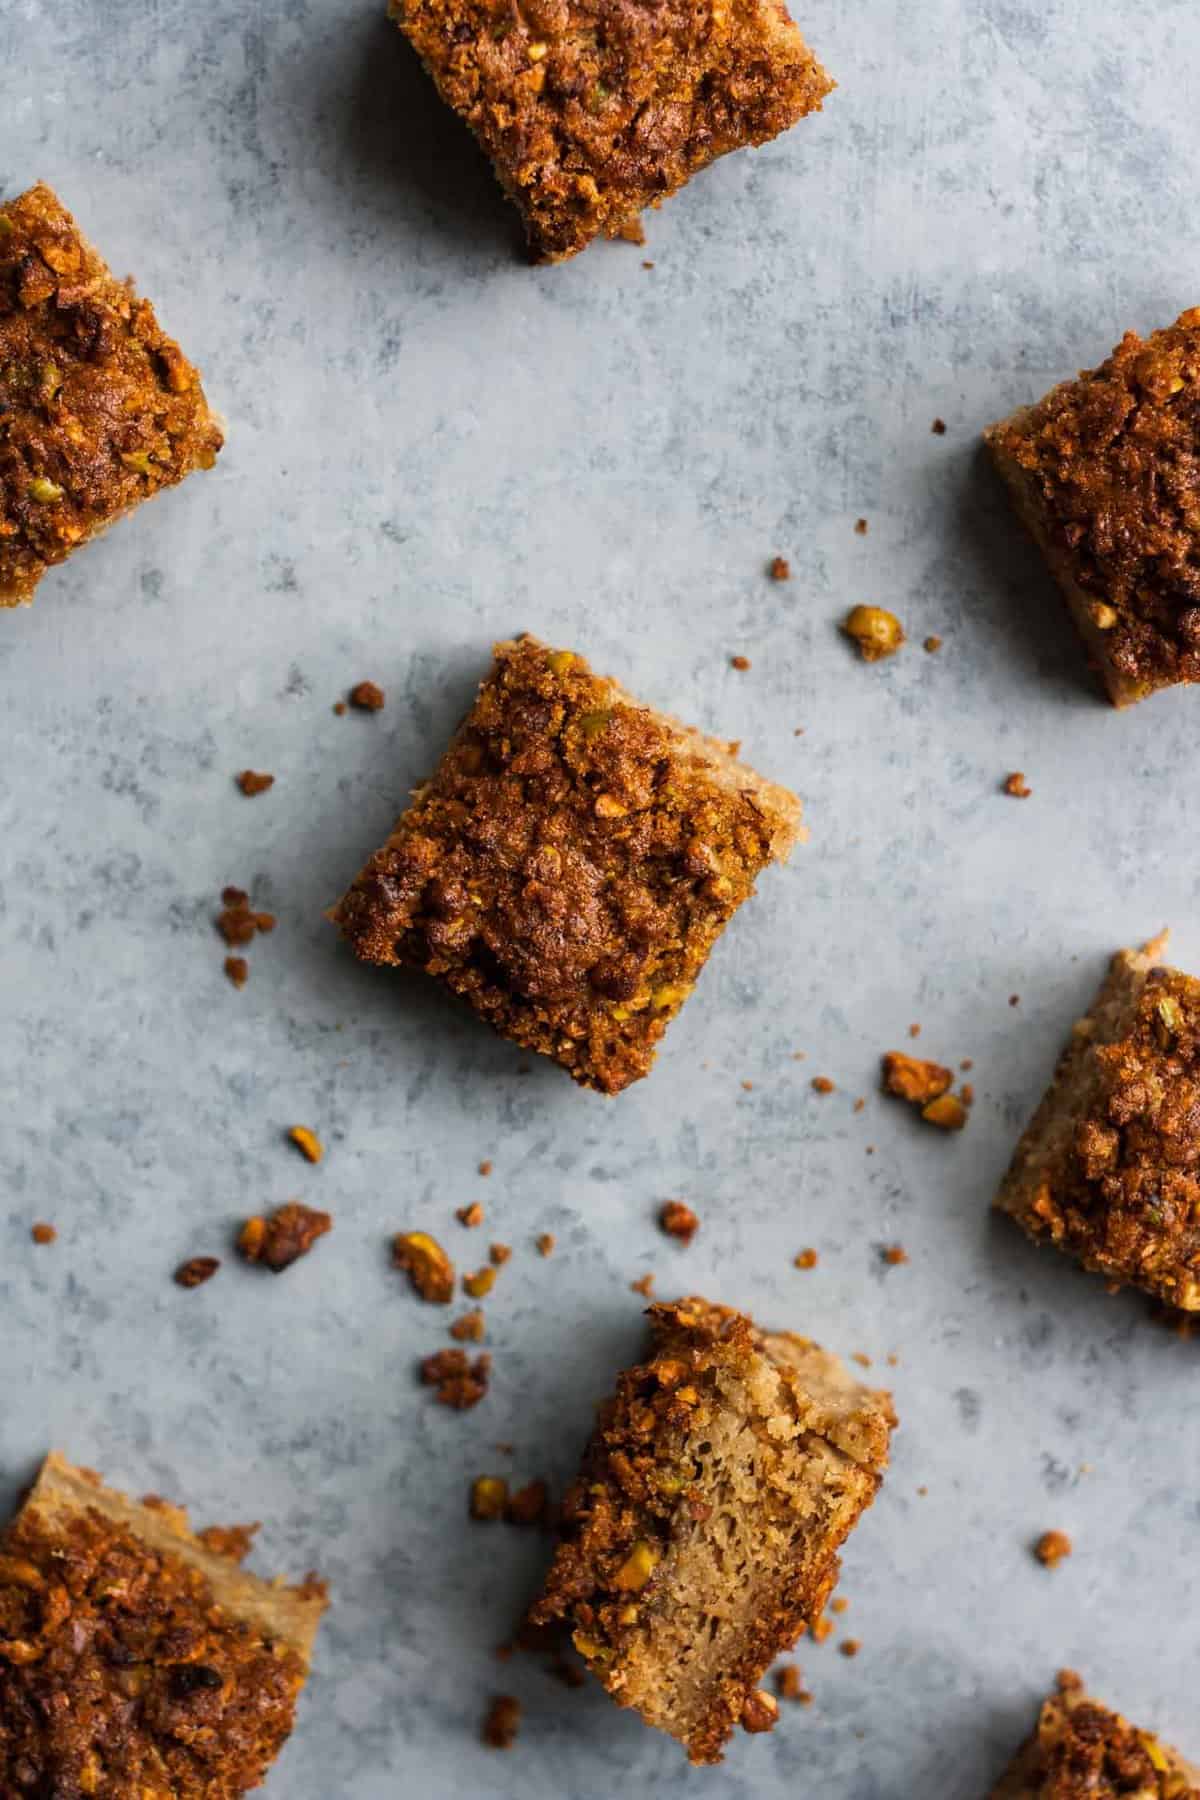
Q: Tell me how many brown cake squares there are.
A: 8